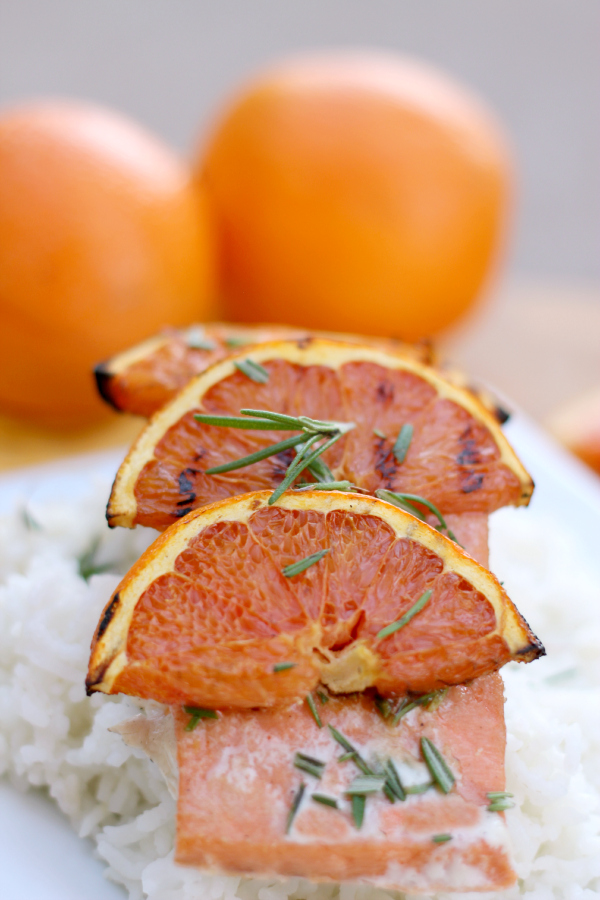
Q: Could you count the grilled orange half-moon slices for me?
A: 3